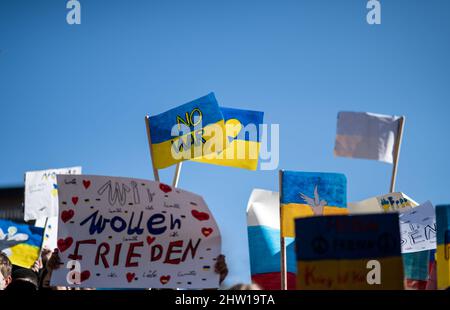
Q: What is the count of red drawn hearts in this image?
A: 11